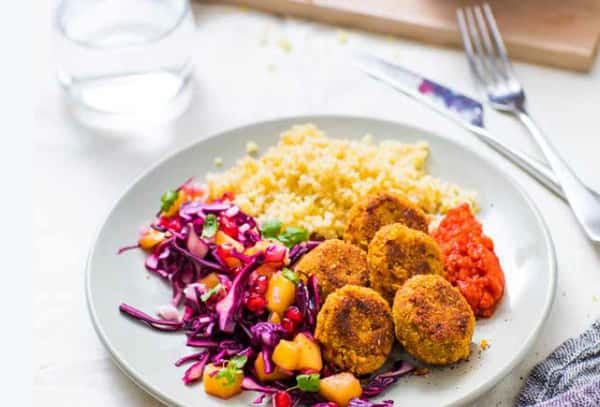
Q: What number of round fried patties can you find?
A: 5